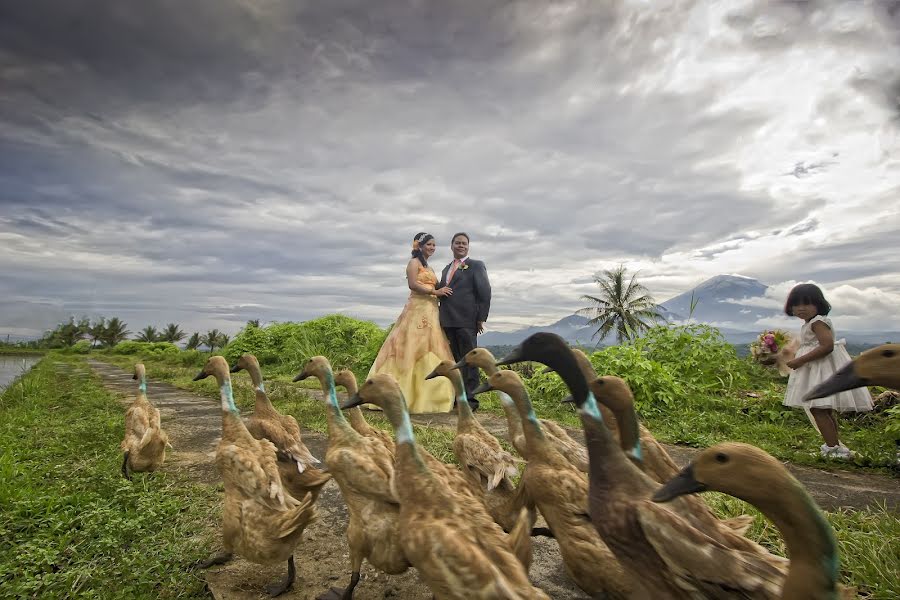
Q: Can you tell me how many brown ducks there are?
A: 13